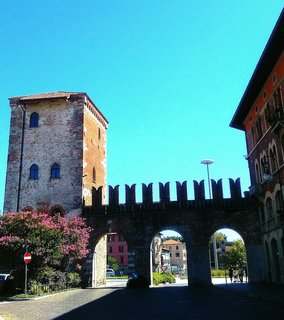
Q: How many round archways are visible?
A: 3